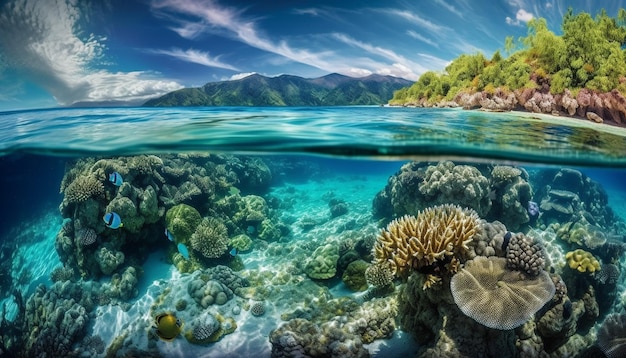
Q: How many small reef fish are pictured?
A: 6